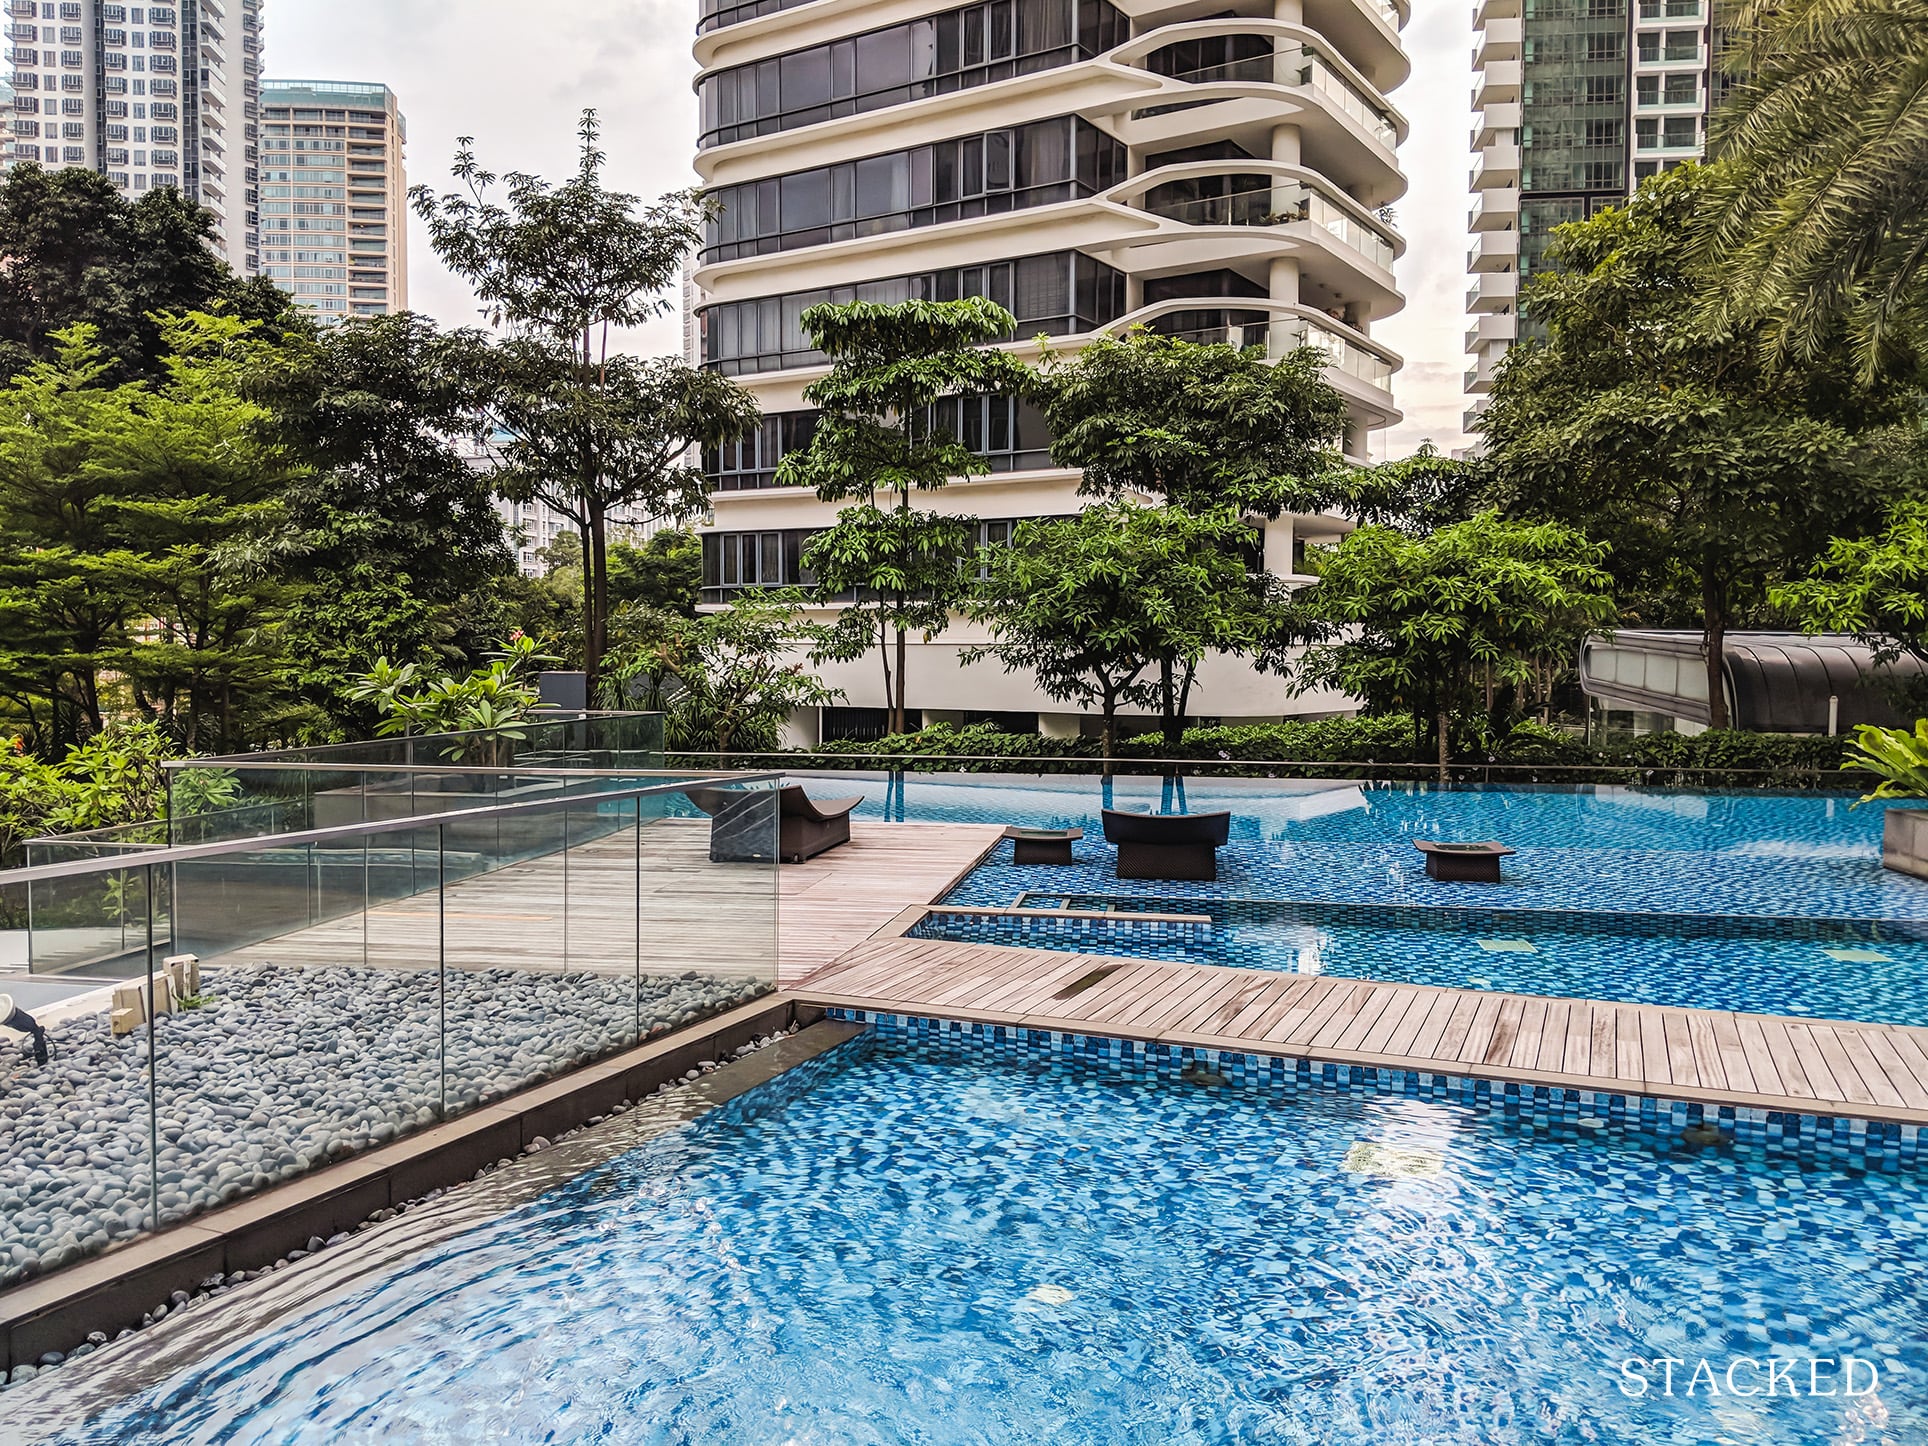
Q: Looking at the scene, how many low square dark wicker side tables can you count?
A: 2